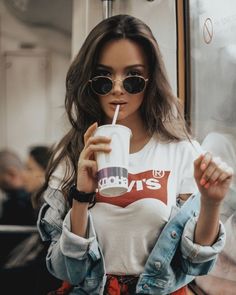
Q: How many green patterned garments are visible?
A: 0